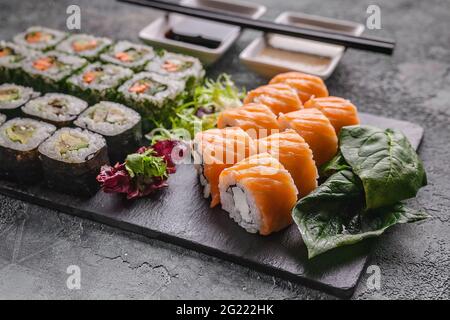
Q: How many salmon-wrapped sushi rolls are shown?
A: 8